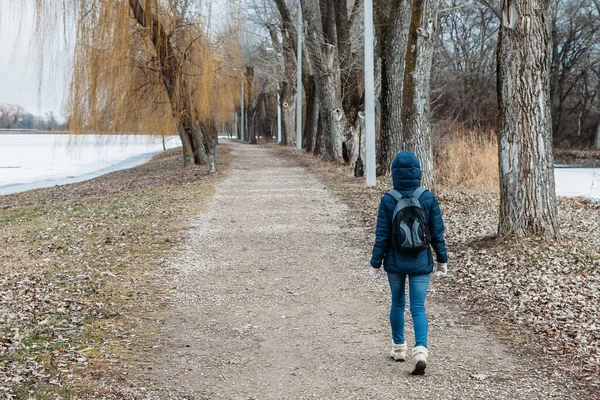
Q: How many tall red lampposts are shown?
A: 0